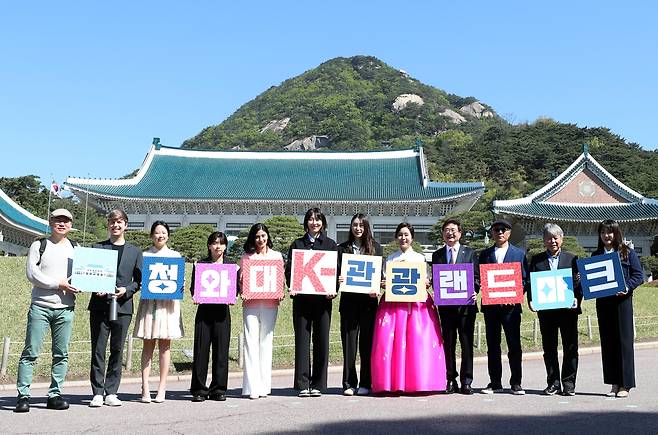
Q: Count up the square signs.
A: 11